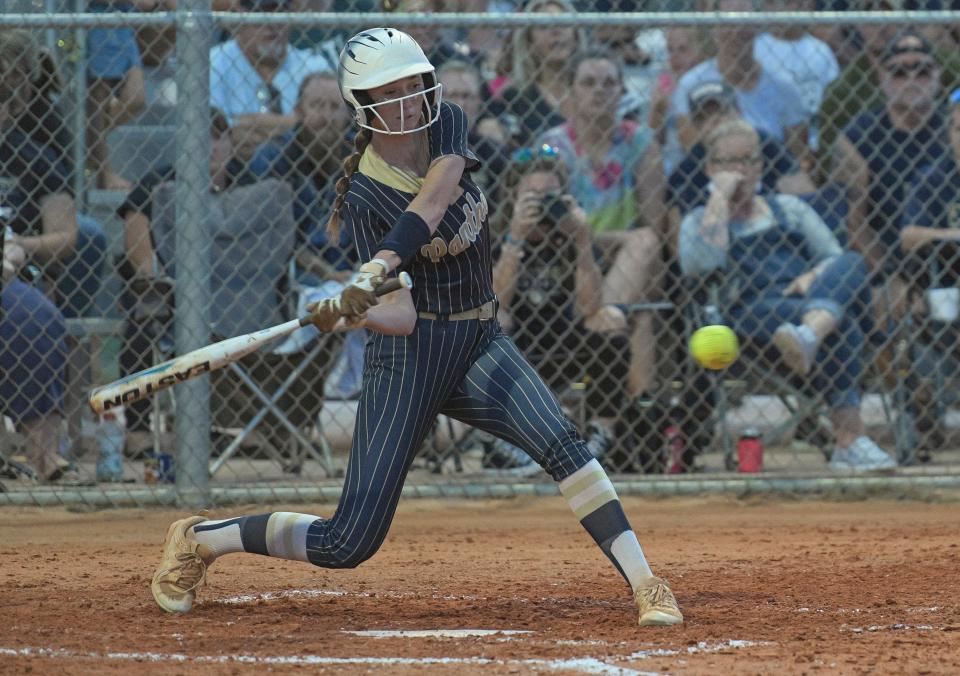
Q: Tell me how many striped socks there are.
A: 2